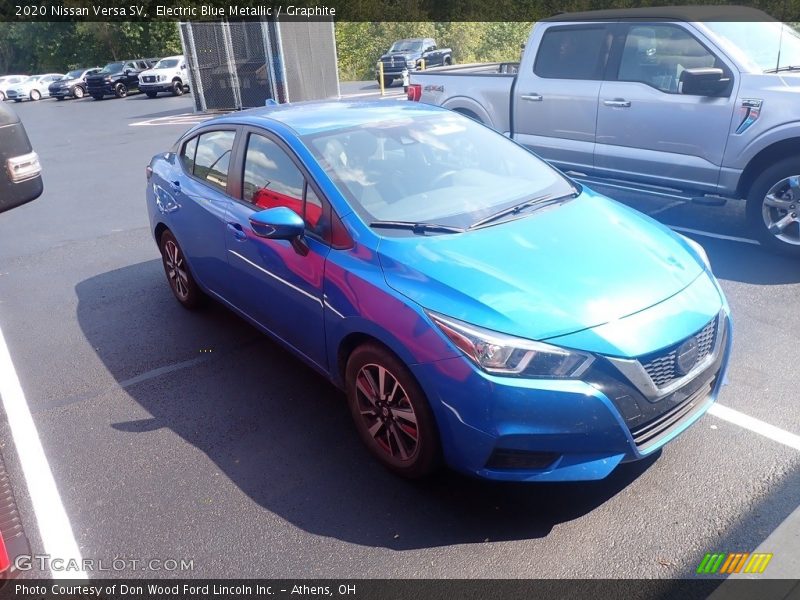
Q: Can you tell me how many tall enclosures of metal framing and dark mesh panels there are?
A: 1